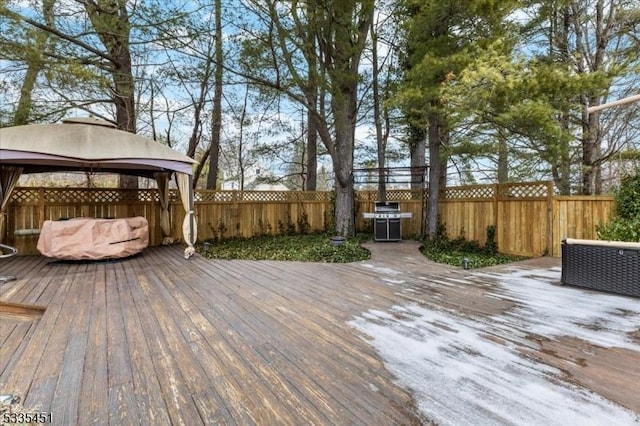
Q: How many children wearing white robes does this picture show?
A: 0